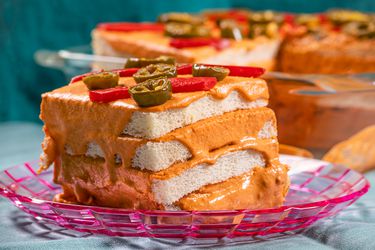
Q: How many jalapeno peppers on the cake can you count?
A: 5